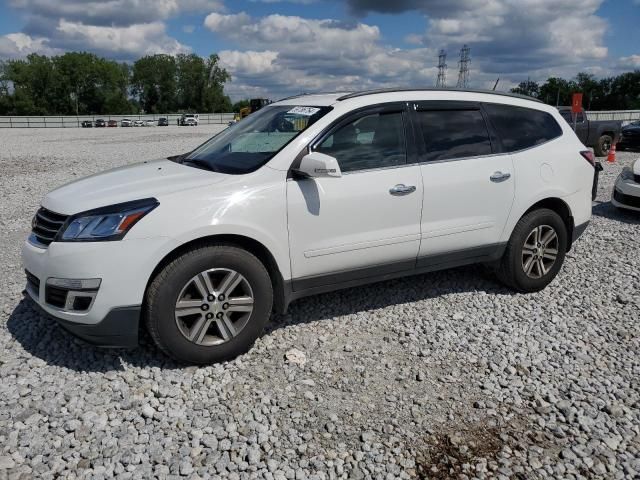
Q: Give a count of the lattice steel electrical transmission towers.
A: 2